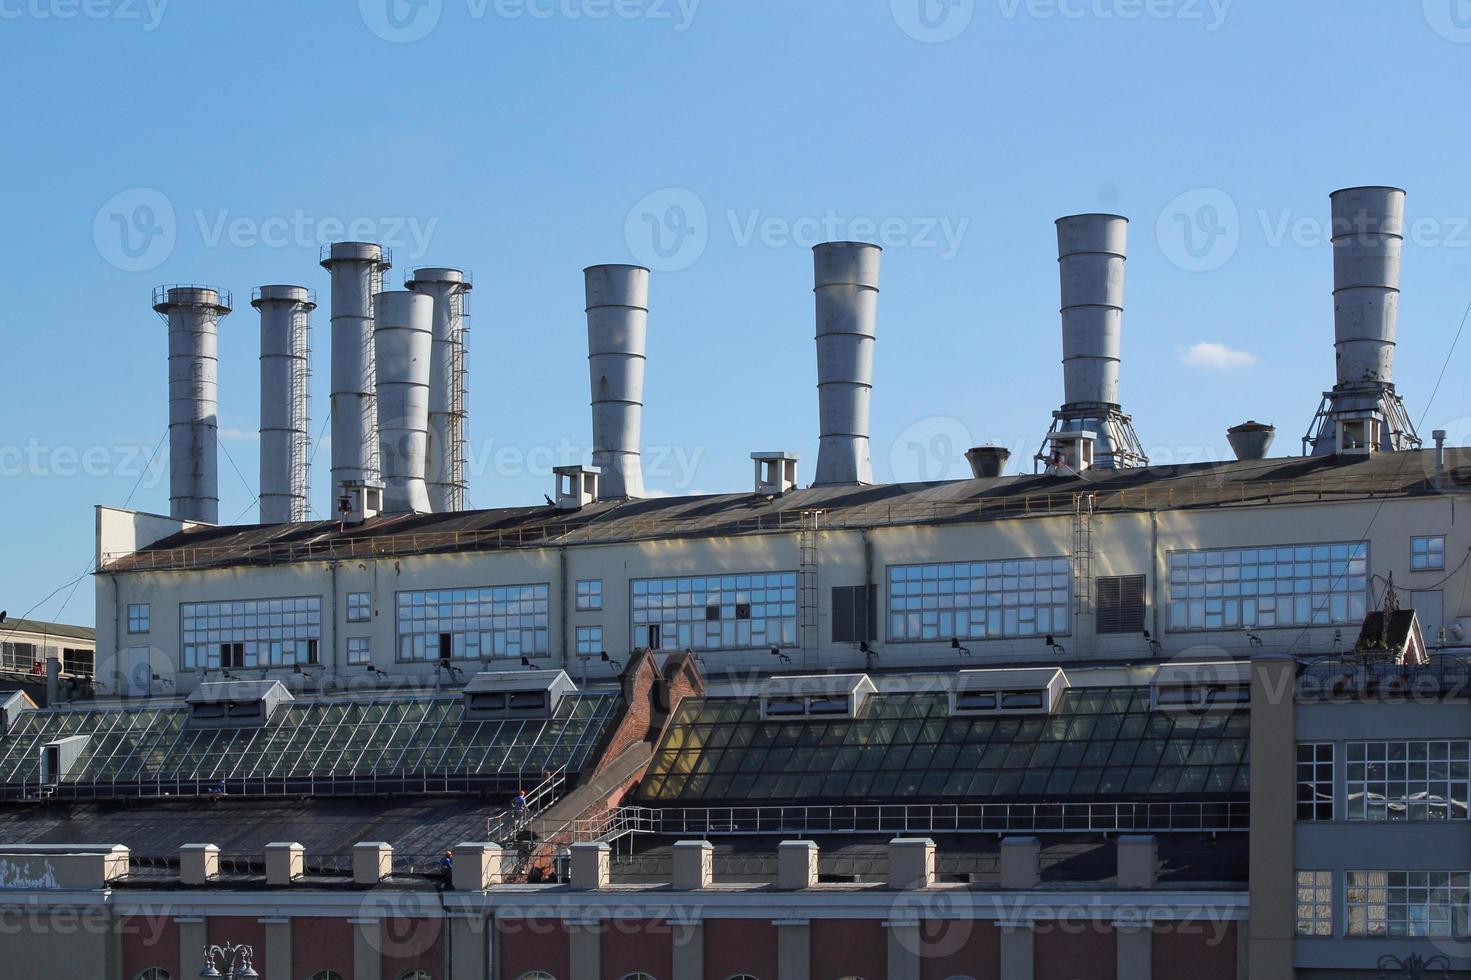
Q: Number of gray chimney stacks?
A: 9